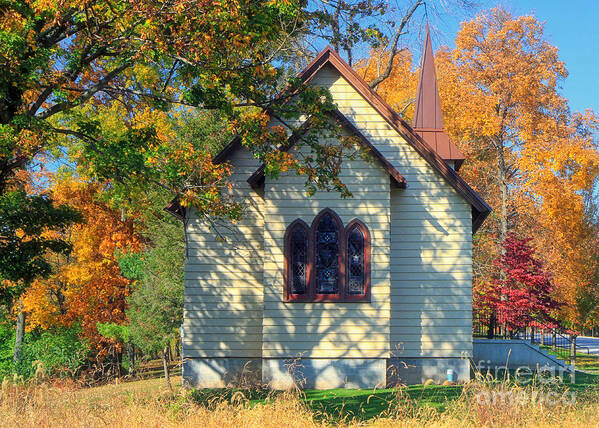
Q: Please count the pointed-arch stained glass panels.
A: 3